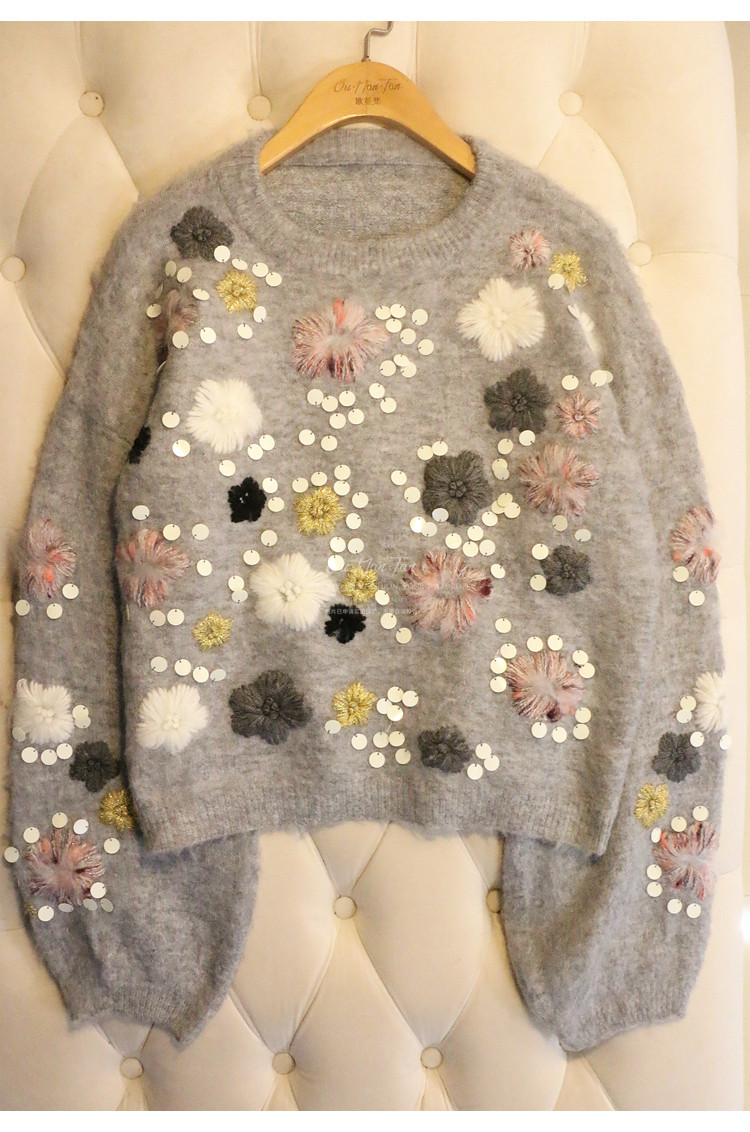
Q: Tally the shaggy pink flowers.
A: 12